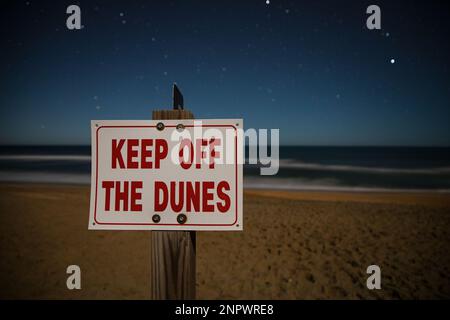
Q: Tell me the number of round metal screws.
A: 4